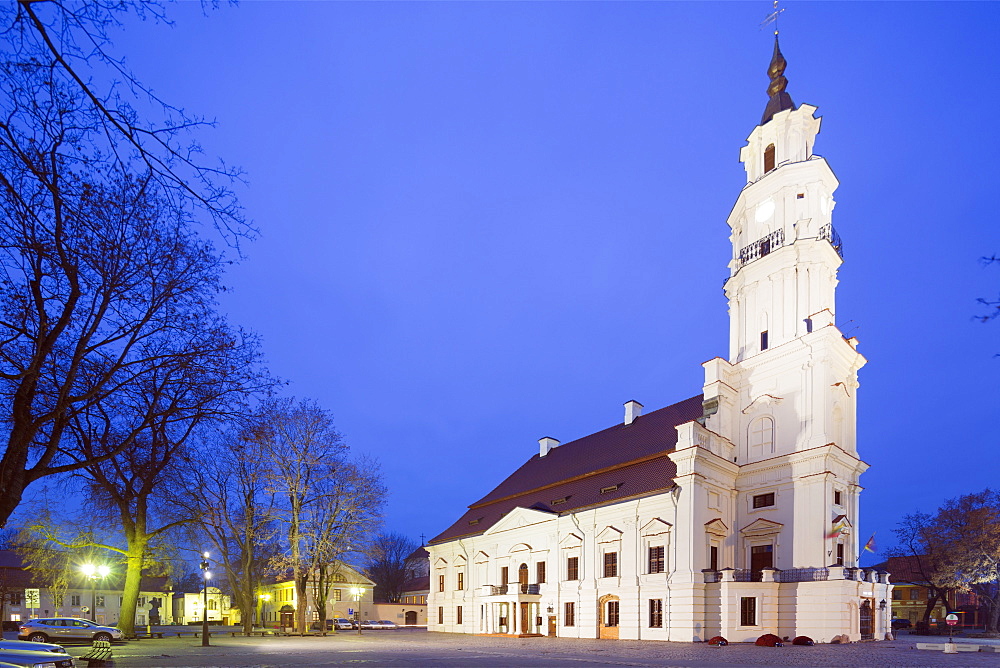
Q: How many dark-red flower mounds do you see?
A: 3